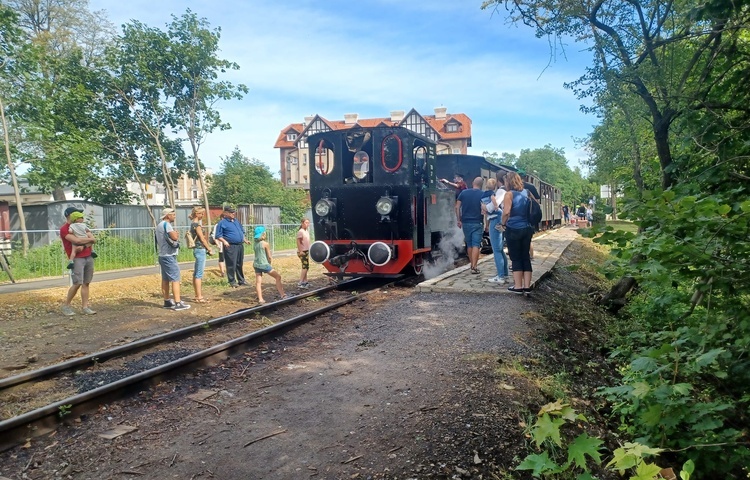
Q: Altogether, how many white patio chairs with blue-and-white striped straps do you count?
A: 0